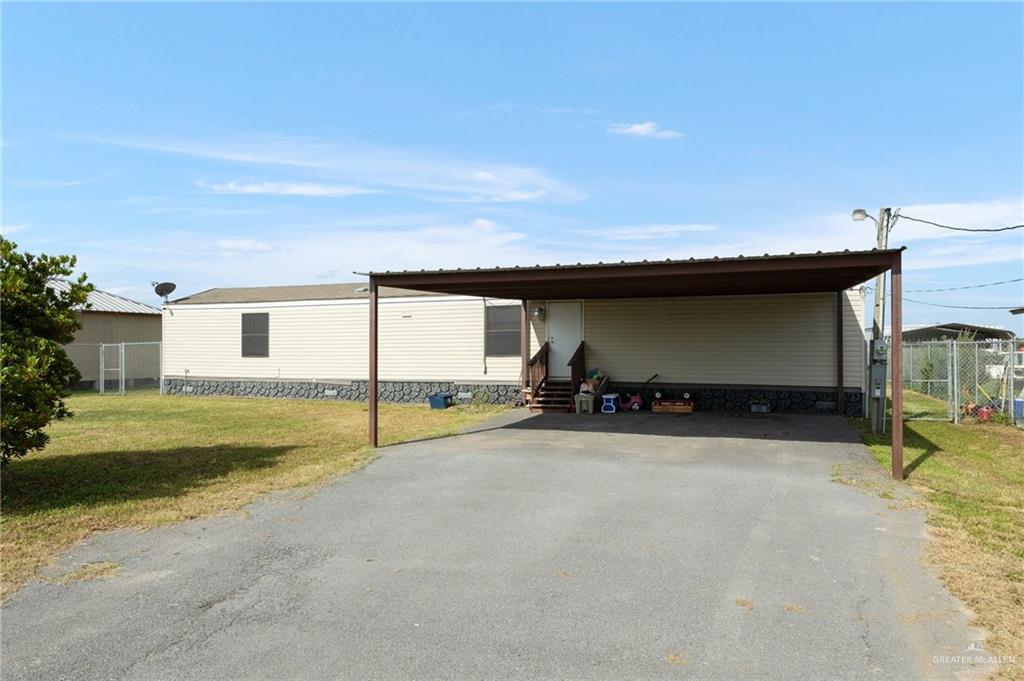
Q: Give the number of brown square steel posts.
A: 4